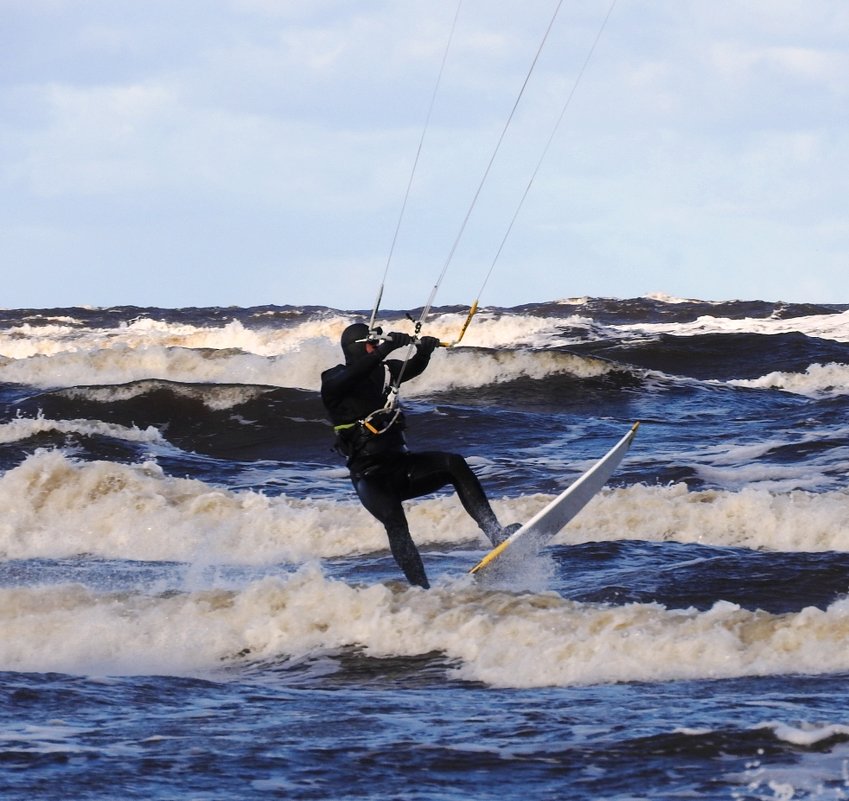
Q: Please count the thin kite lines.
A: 3